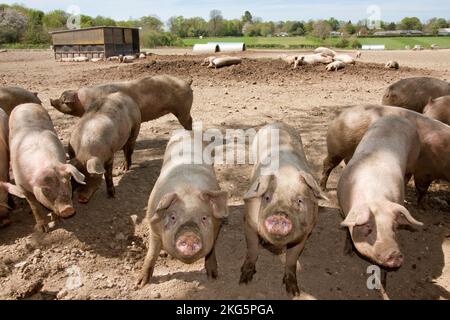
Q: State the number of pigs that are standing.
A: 11